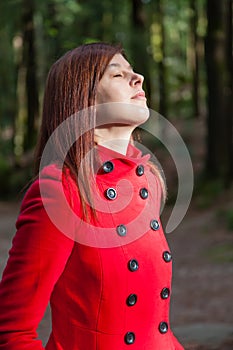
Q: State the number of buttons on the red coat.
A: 12